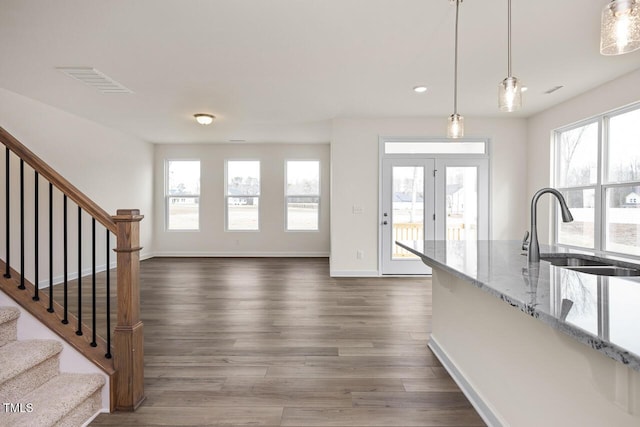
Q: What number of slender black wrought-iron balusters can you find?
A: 8